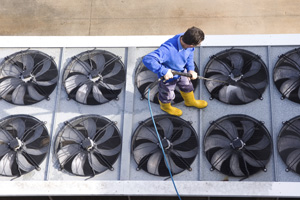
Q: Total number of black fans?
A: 10